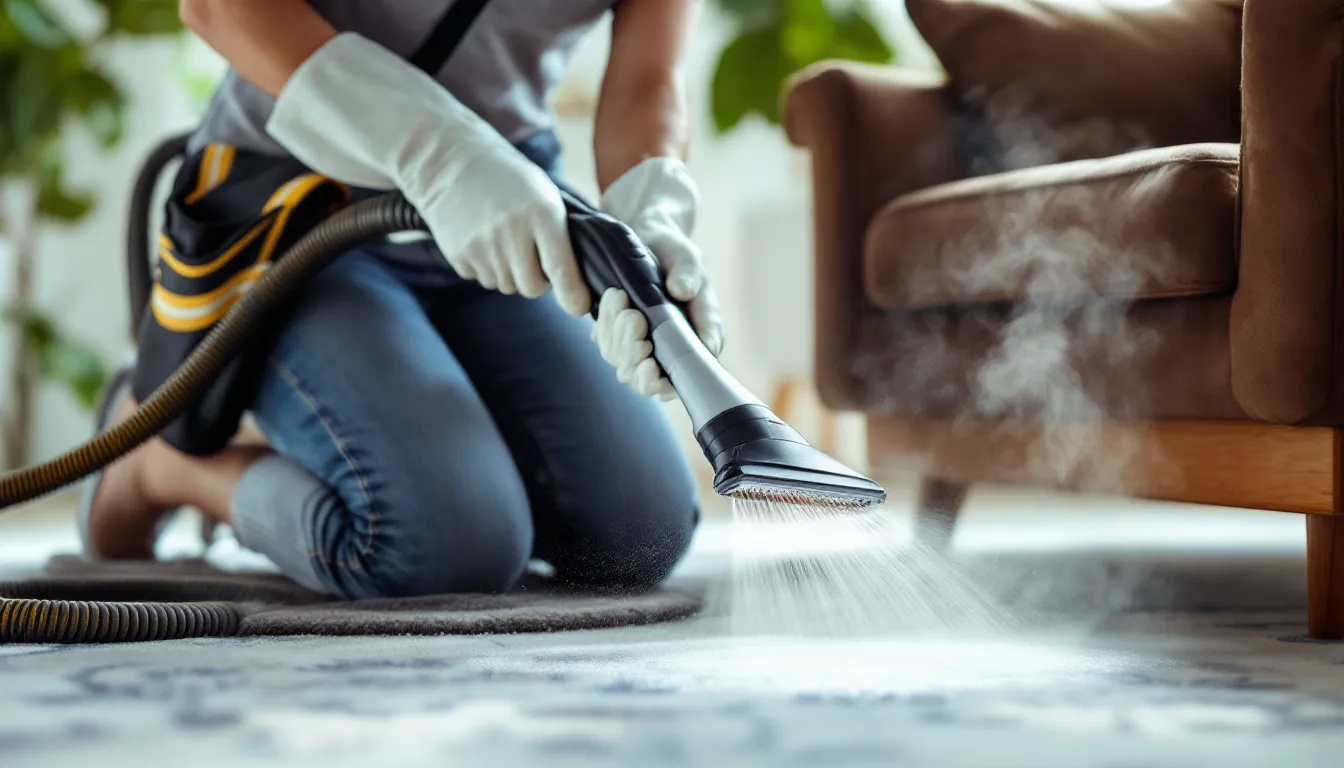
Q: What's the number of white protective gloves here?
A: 2